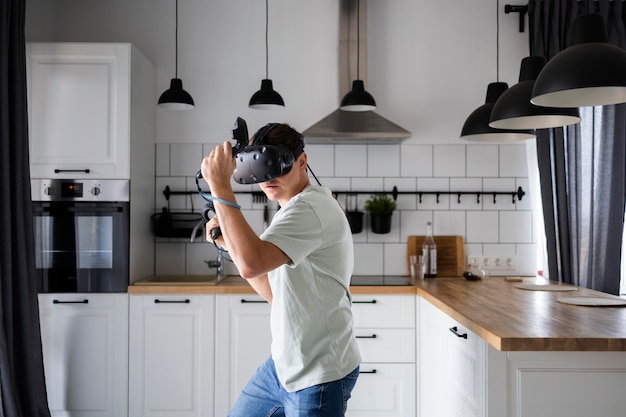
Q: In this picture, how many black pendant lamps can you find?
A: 6